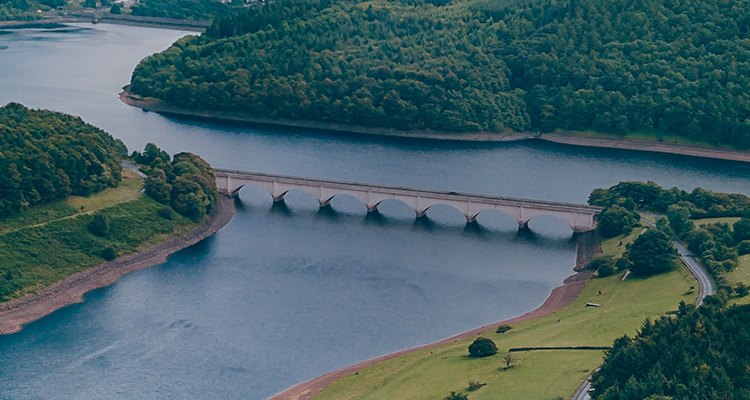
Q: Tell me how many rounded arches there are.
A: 7